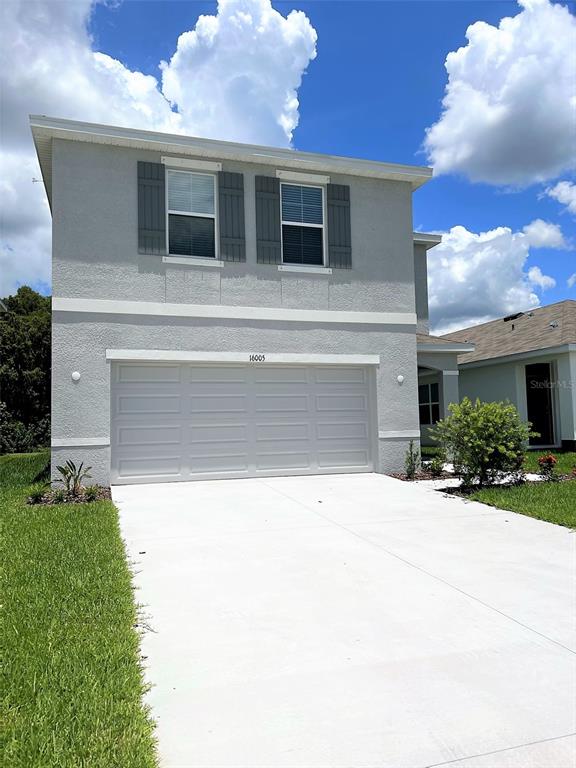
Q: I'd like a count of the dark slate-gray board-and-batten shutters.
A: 4